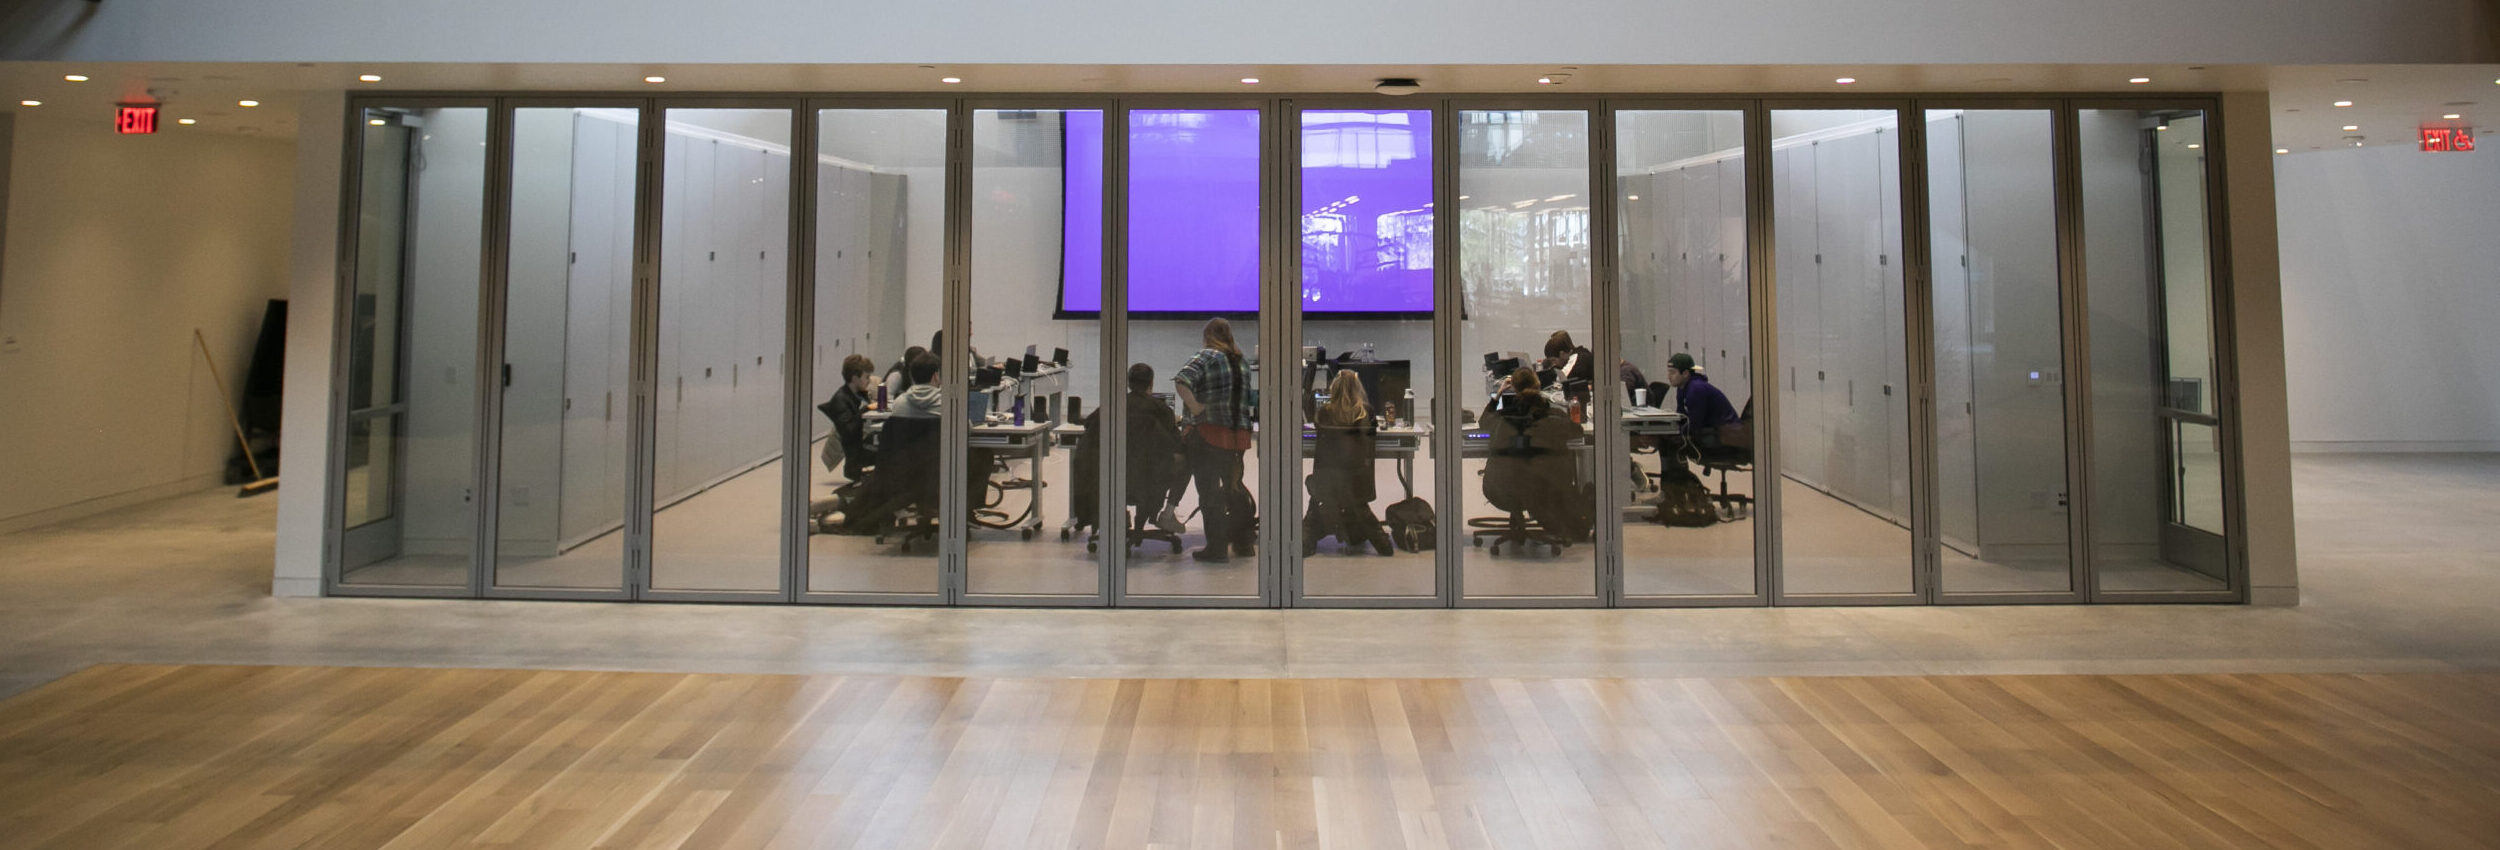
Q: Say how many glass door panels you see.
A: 12